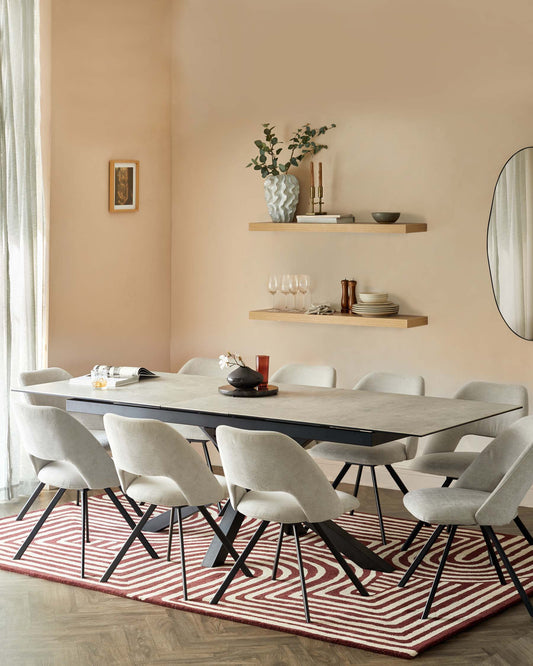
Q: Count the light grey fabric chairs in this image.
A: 9